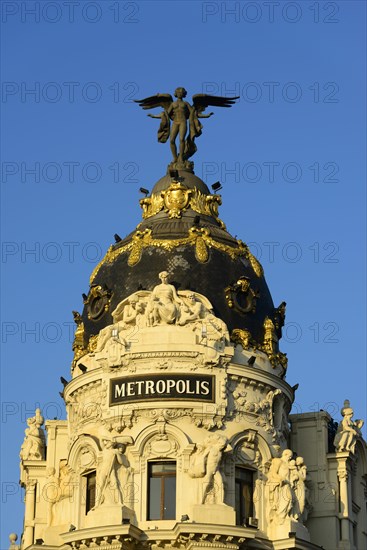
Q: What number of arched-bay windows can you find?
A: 3